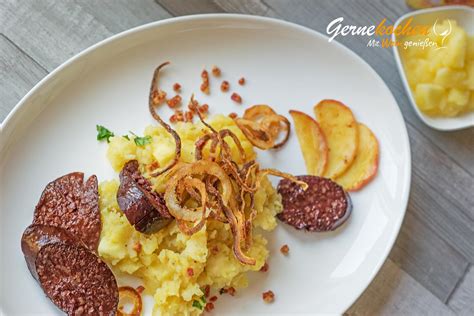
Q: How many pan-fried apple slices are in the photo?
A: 3